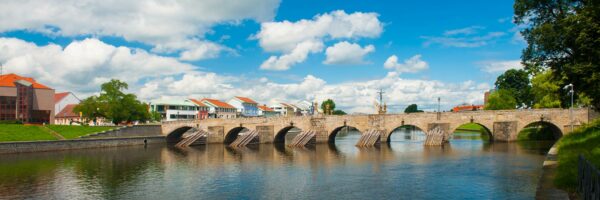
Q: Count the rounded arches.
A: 7